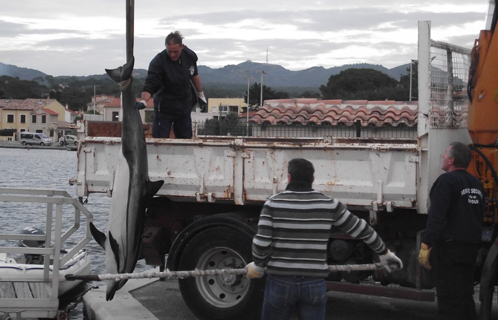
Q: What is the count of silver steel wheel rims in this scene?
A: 1